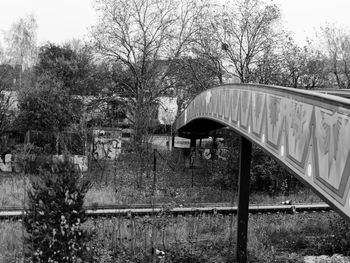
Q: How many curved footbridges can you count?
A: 1